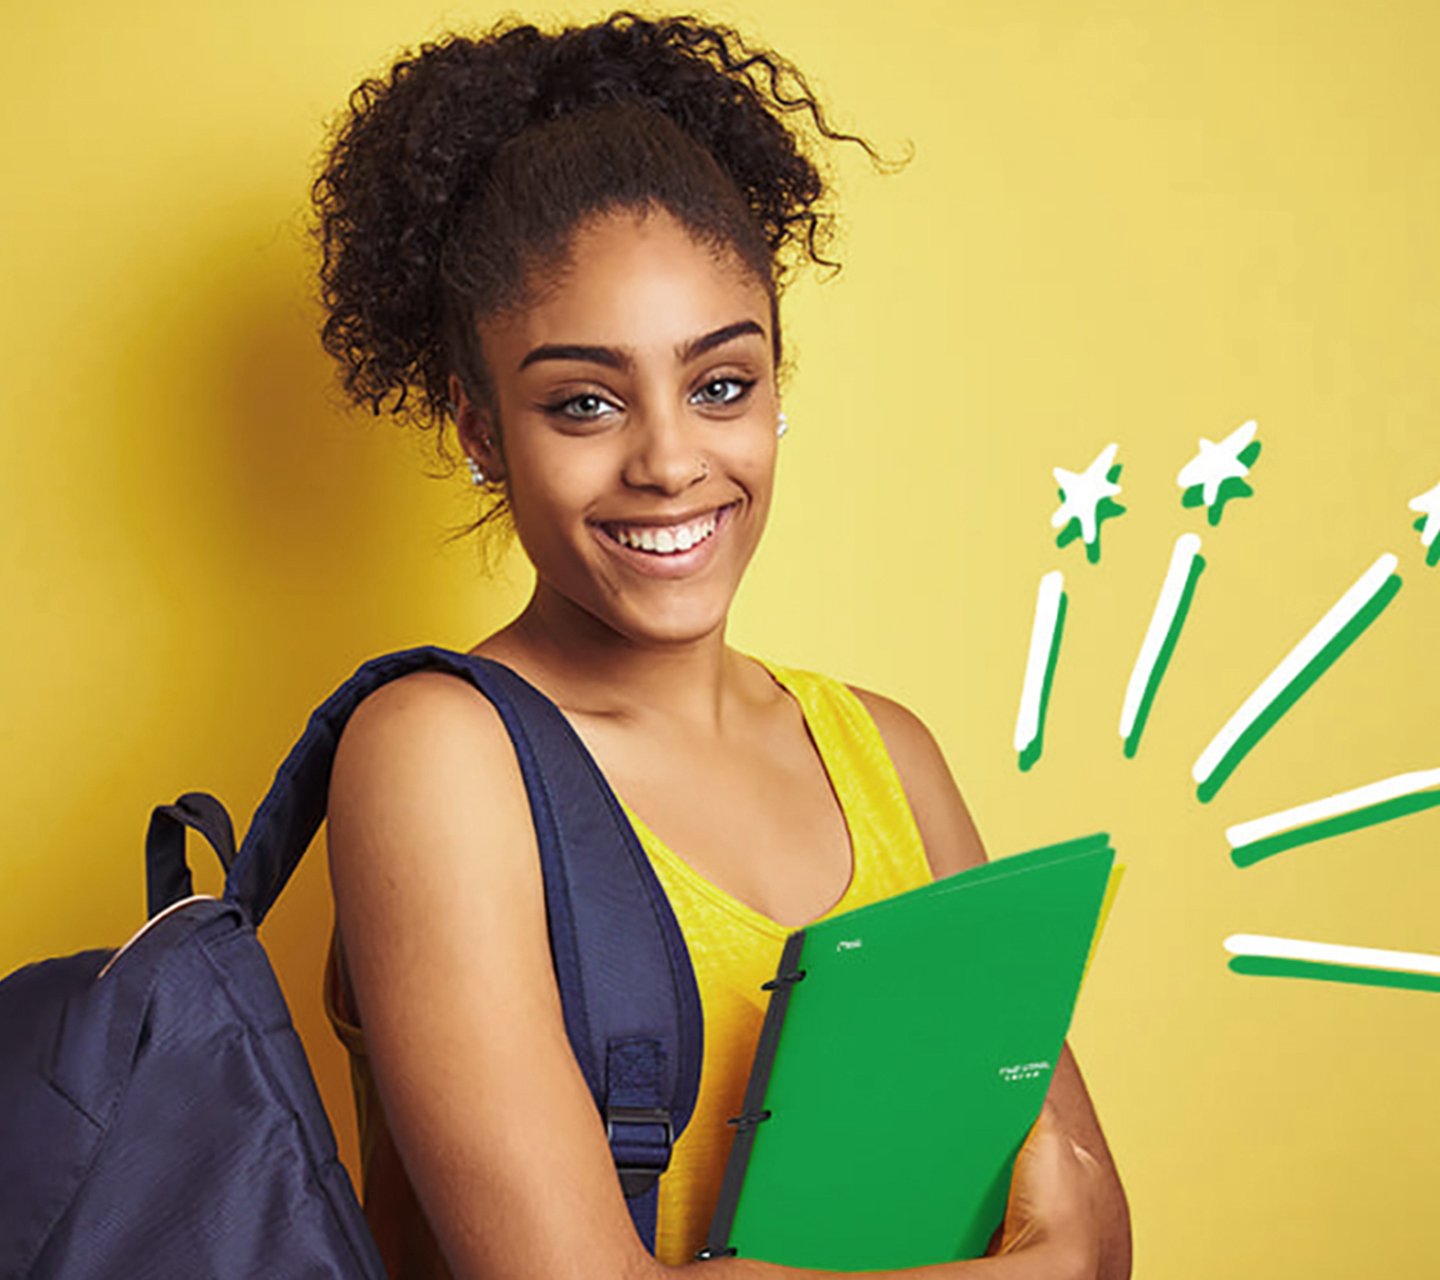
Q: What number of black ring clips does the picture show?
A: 3